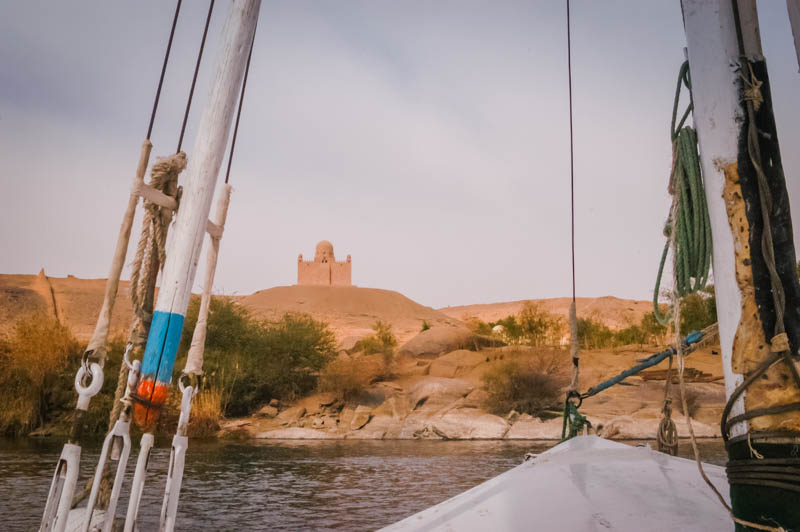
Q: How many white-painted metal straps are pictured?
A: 4